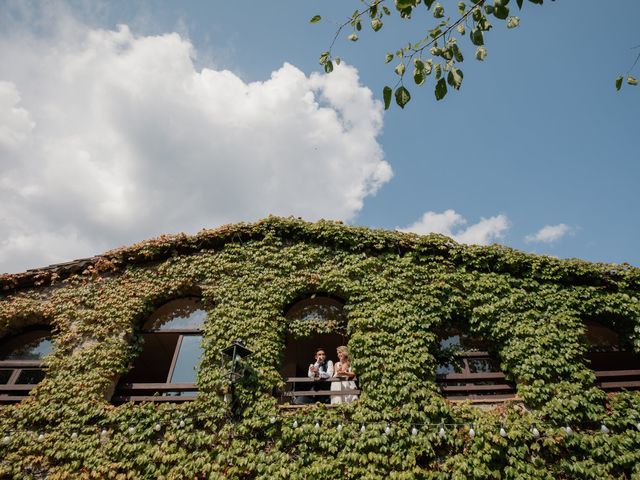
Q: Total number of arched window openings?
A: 5